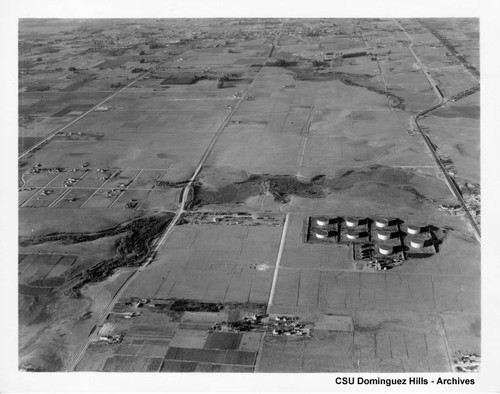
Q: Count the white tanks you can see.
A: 9